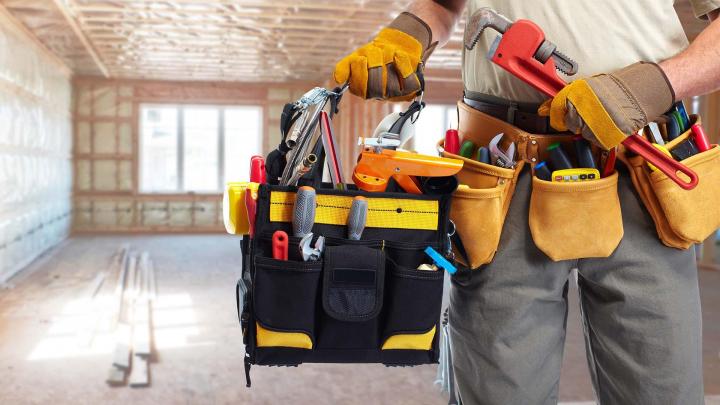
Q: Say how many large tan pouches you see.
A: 3